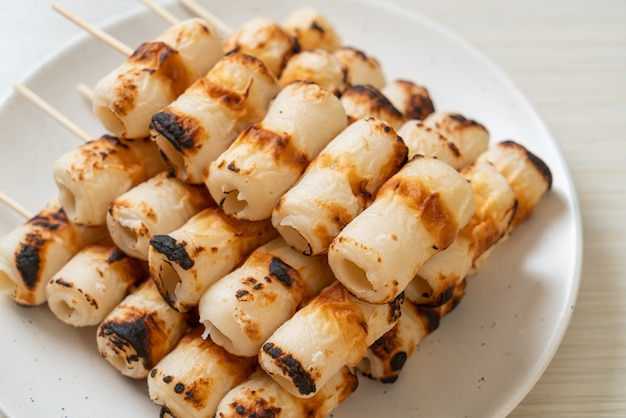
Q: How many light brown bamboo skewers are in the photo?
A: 6